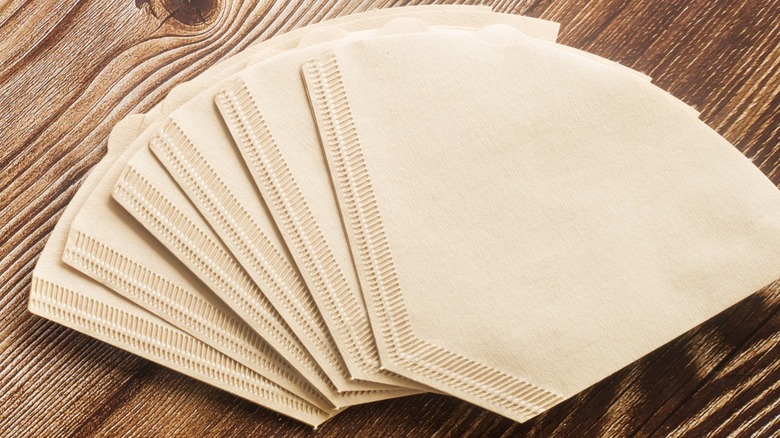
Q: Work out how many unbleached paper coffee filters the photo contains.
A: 6